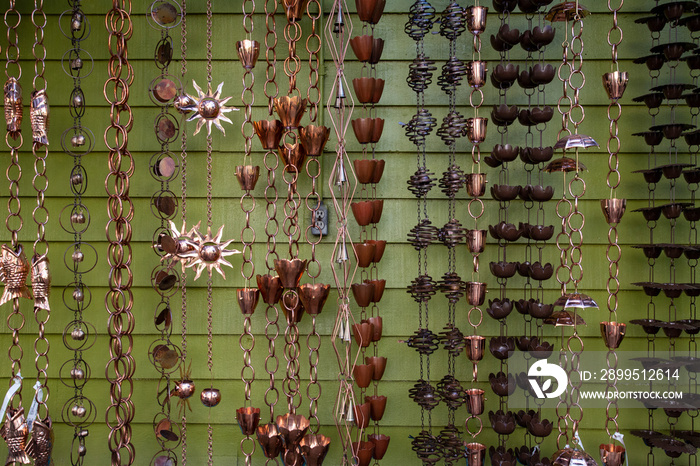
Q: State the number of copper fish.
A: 6